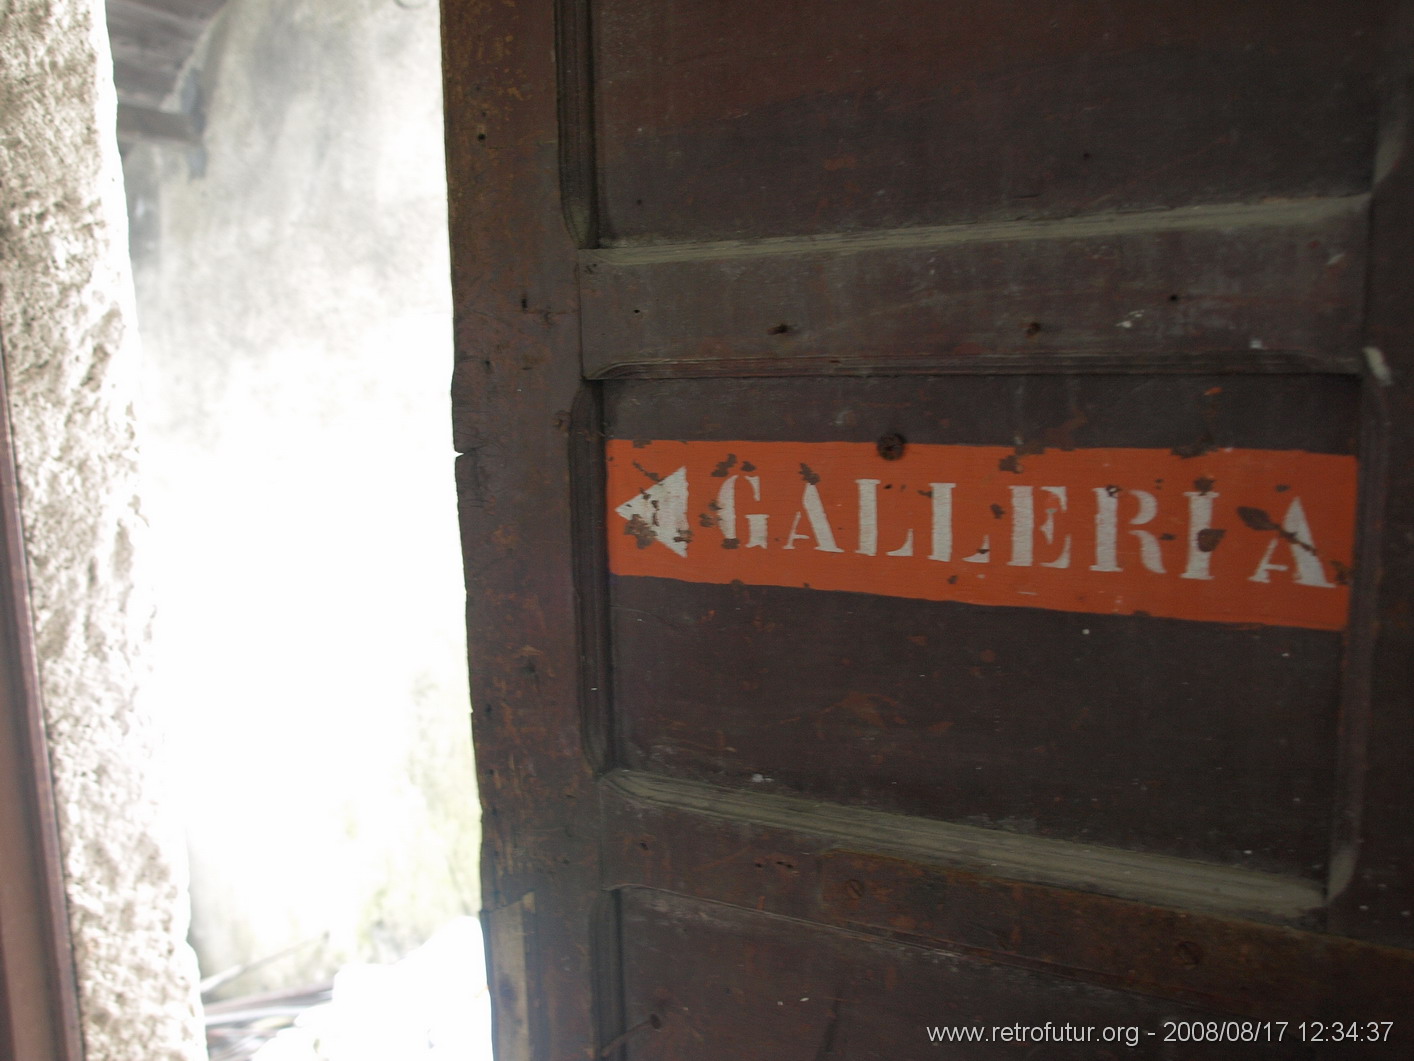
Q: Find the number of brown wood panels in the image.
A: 3